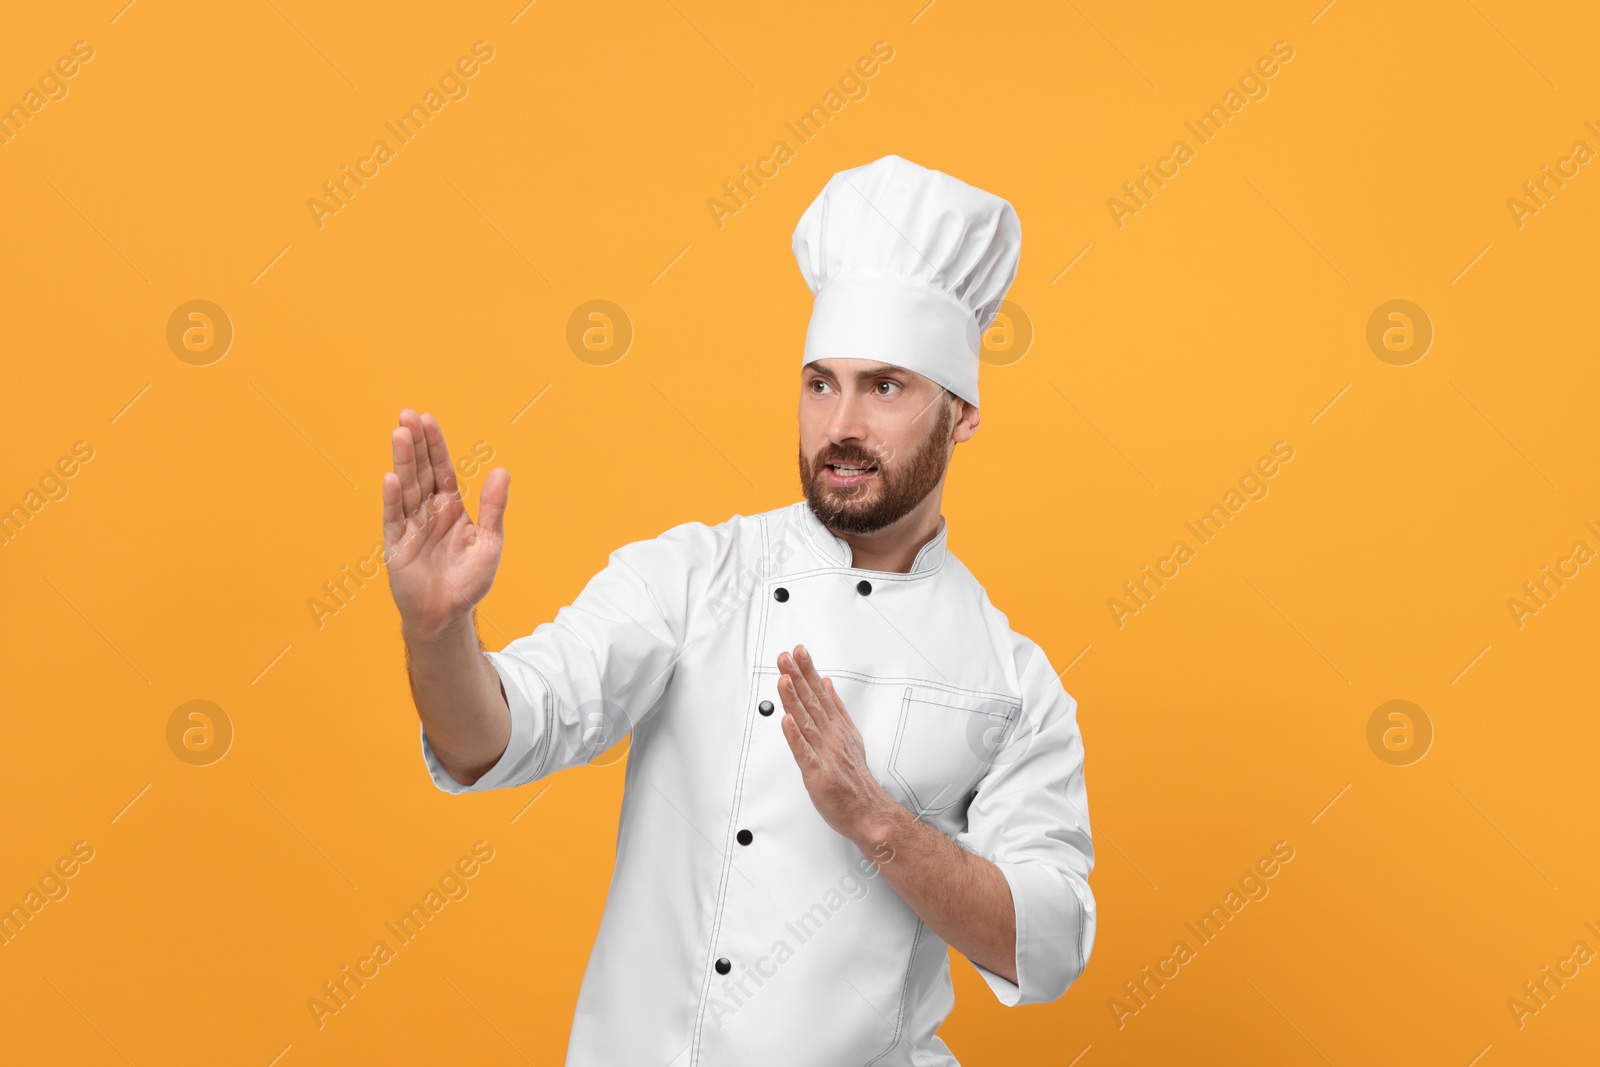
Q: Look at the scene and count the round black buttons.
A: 5